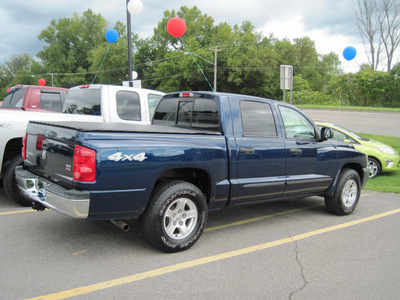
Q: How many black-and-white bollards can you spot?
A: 0